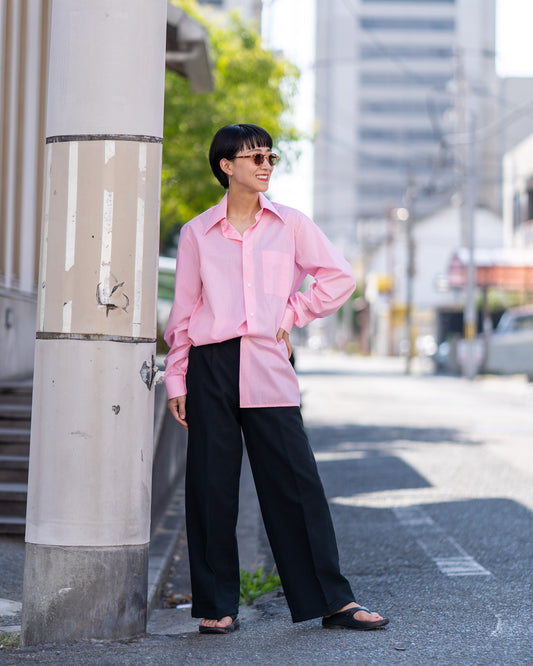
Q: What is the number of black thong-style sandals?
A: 2